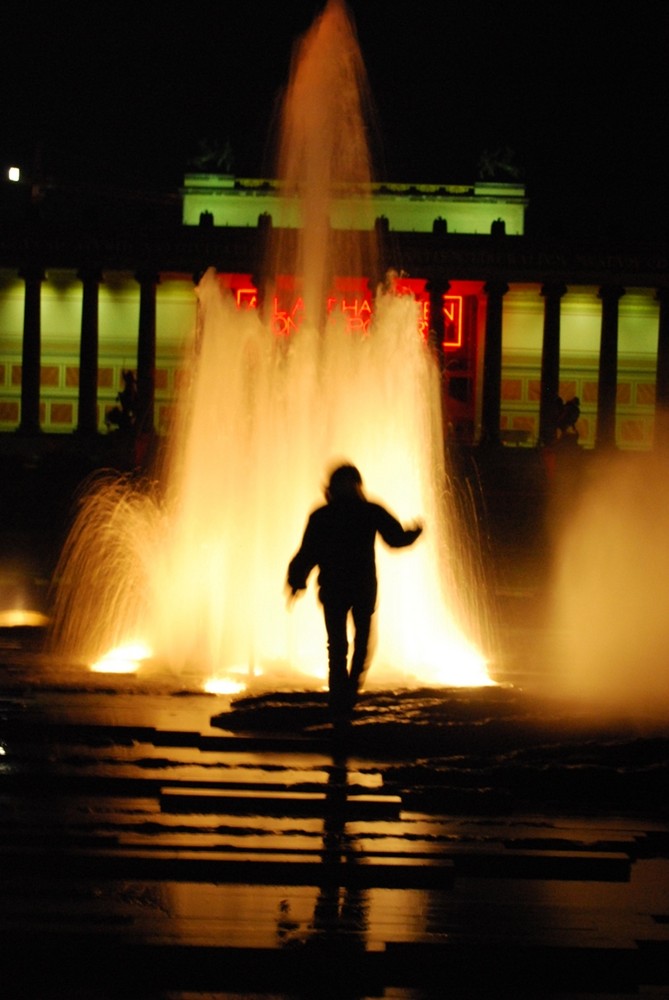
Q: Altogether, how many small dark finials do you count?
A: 5